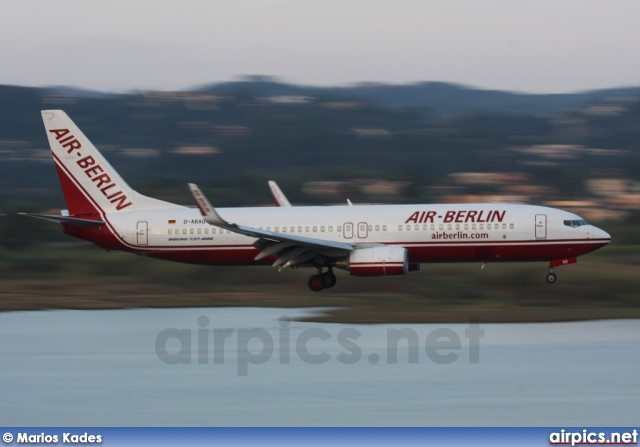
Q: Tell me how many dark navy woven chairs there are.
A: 0